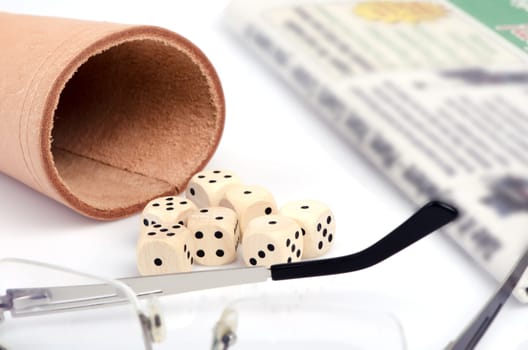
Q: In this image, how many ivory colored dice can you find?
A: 7